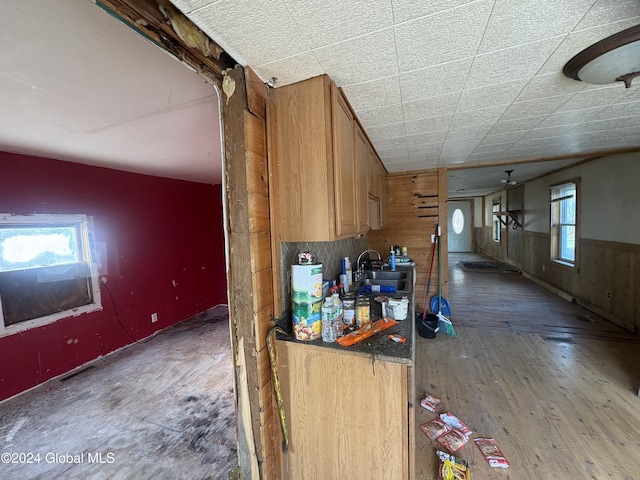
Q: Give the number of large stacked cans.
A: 2